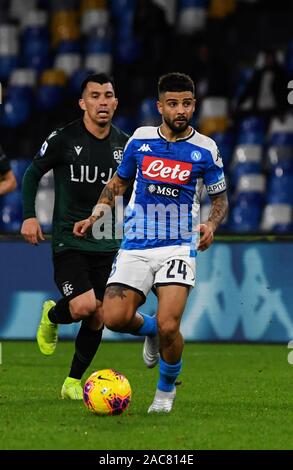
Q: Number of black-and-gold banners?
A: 0